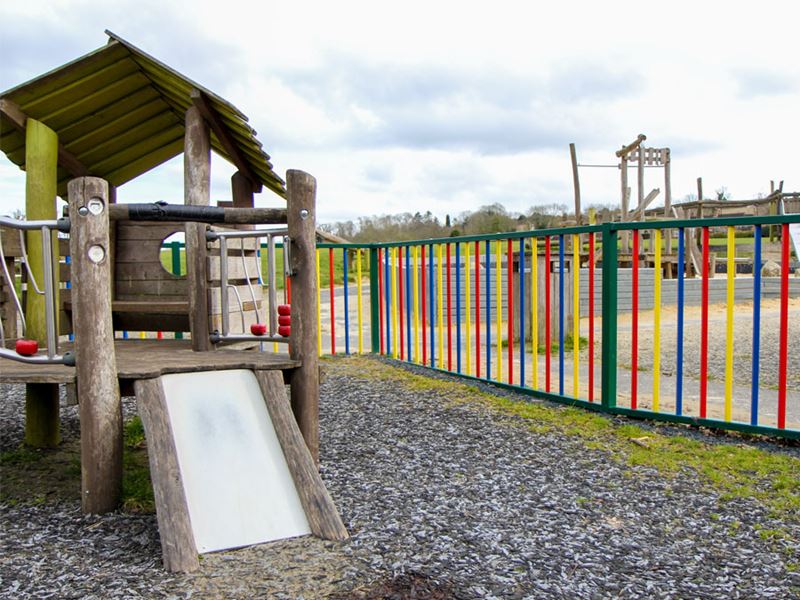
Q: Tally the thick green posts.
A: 3